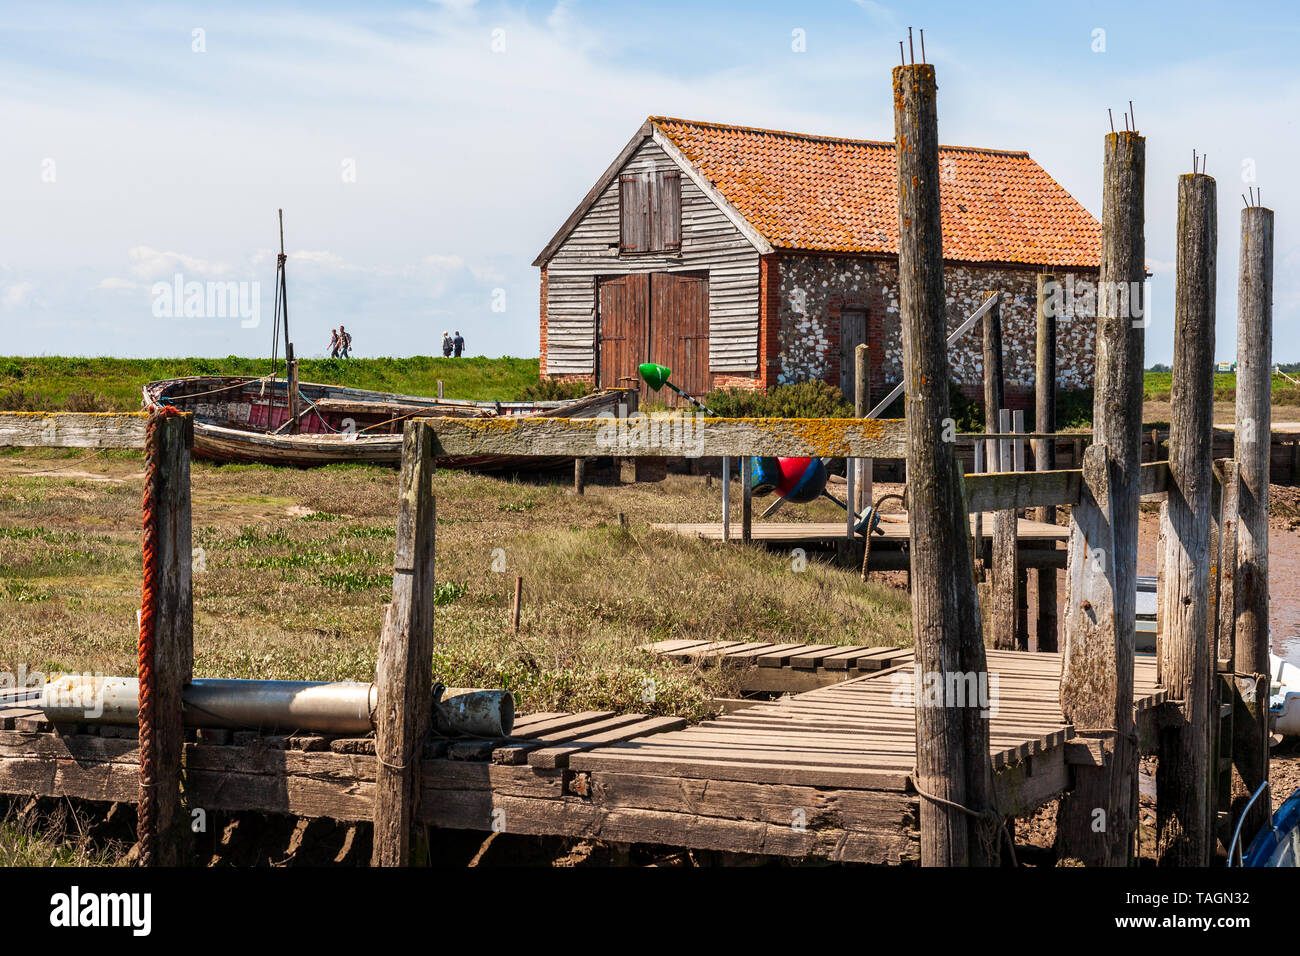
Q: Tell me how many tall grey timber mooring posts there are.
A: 4